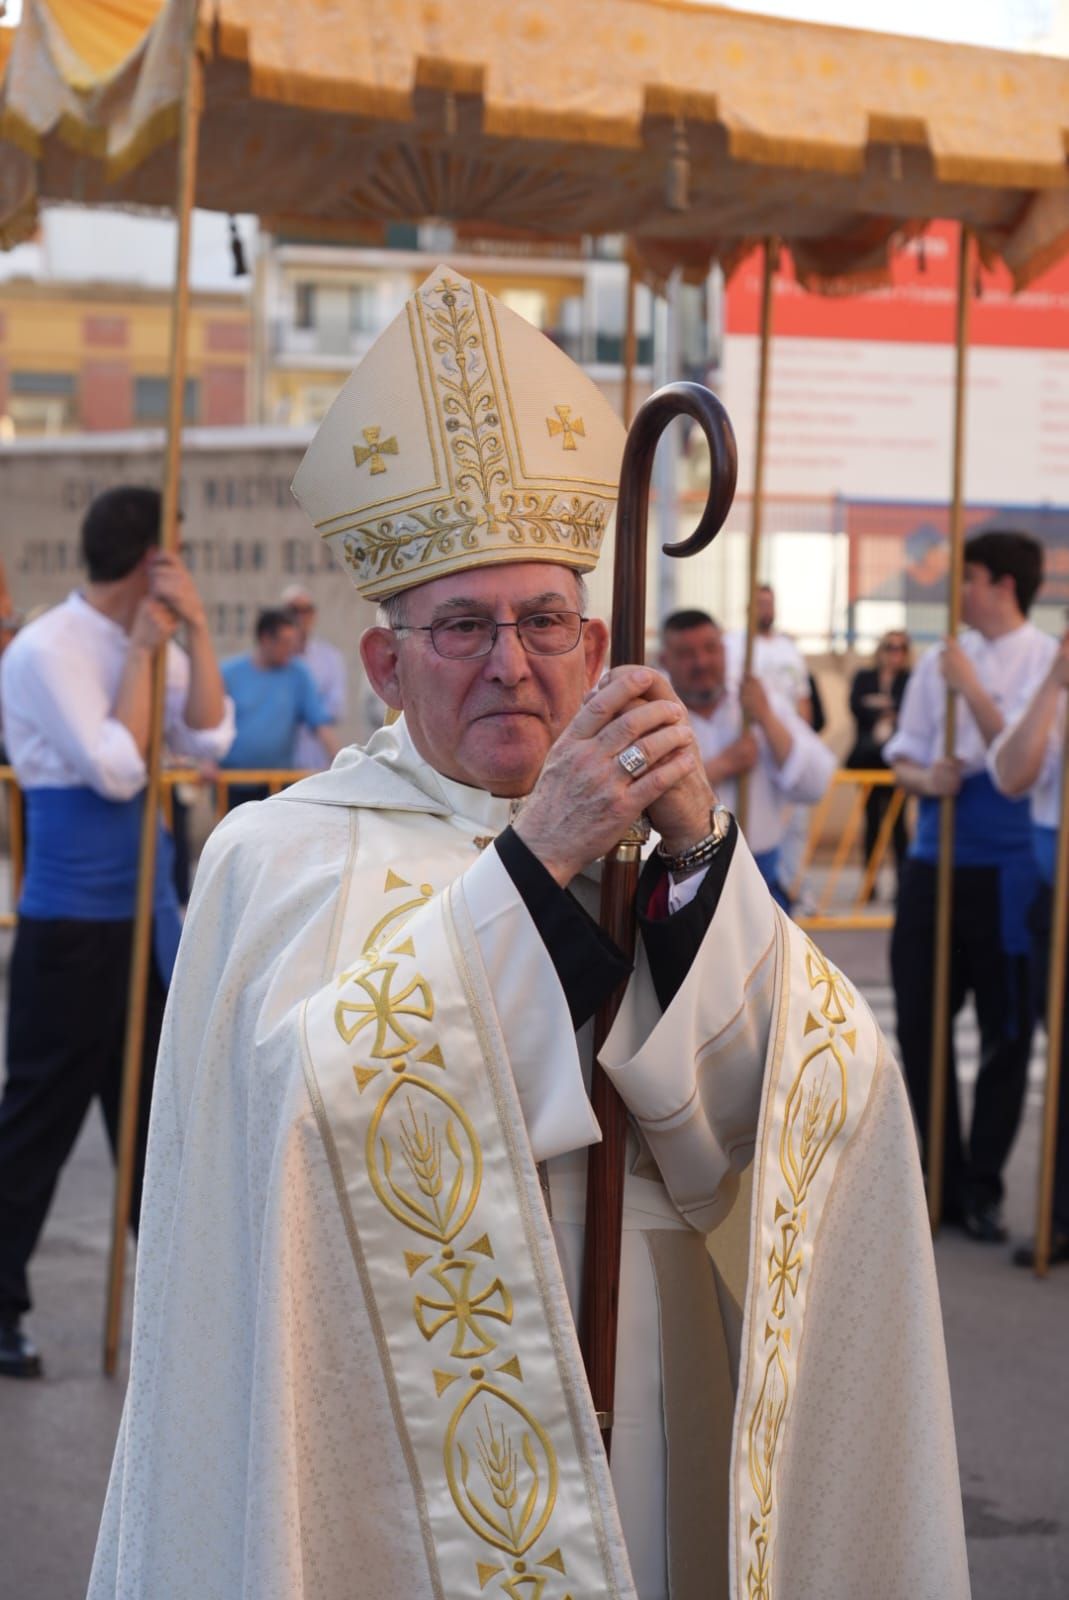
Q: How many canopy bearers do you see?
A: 4